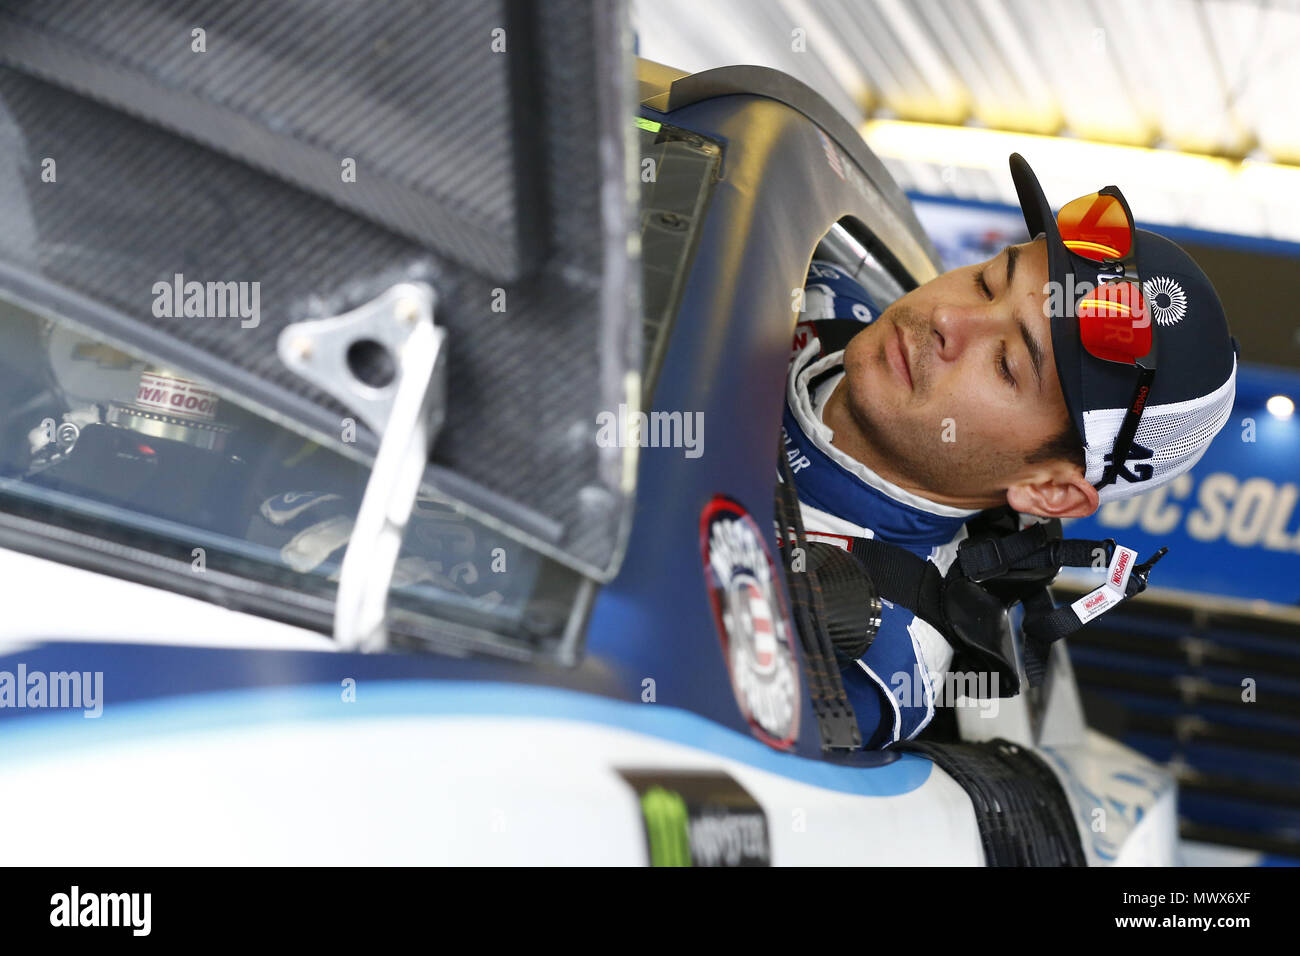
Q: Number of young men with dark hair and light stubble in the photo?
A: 1